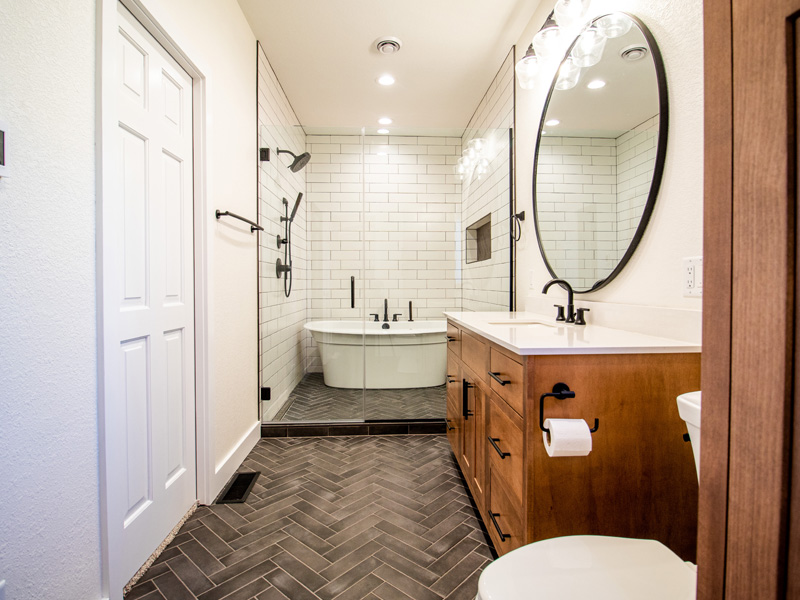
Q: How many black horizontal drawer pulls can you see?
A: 6